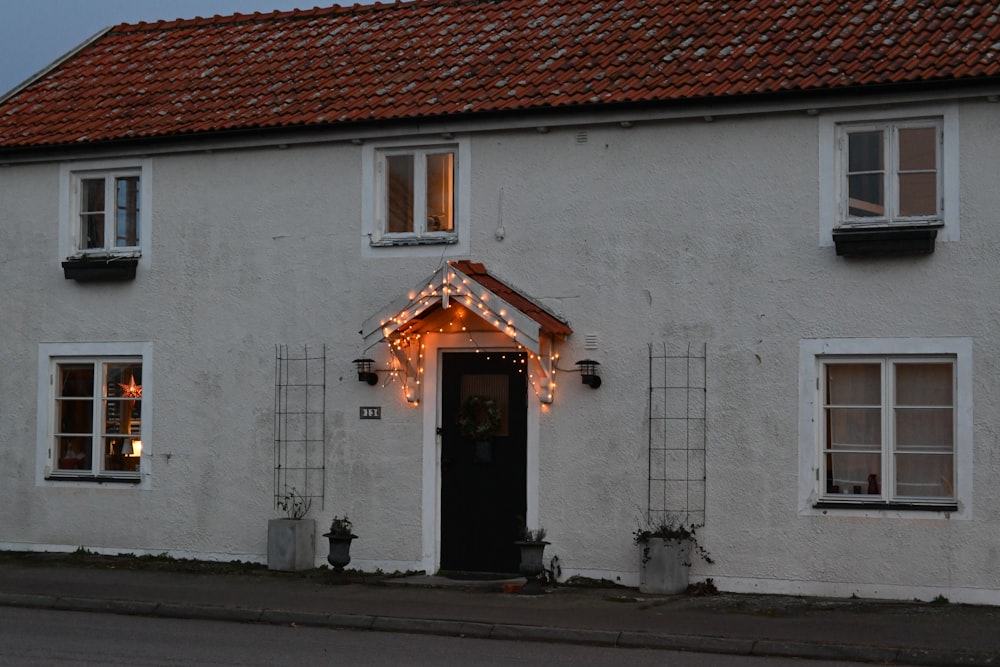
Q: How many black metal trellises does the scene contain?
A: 2